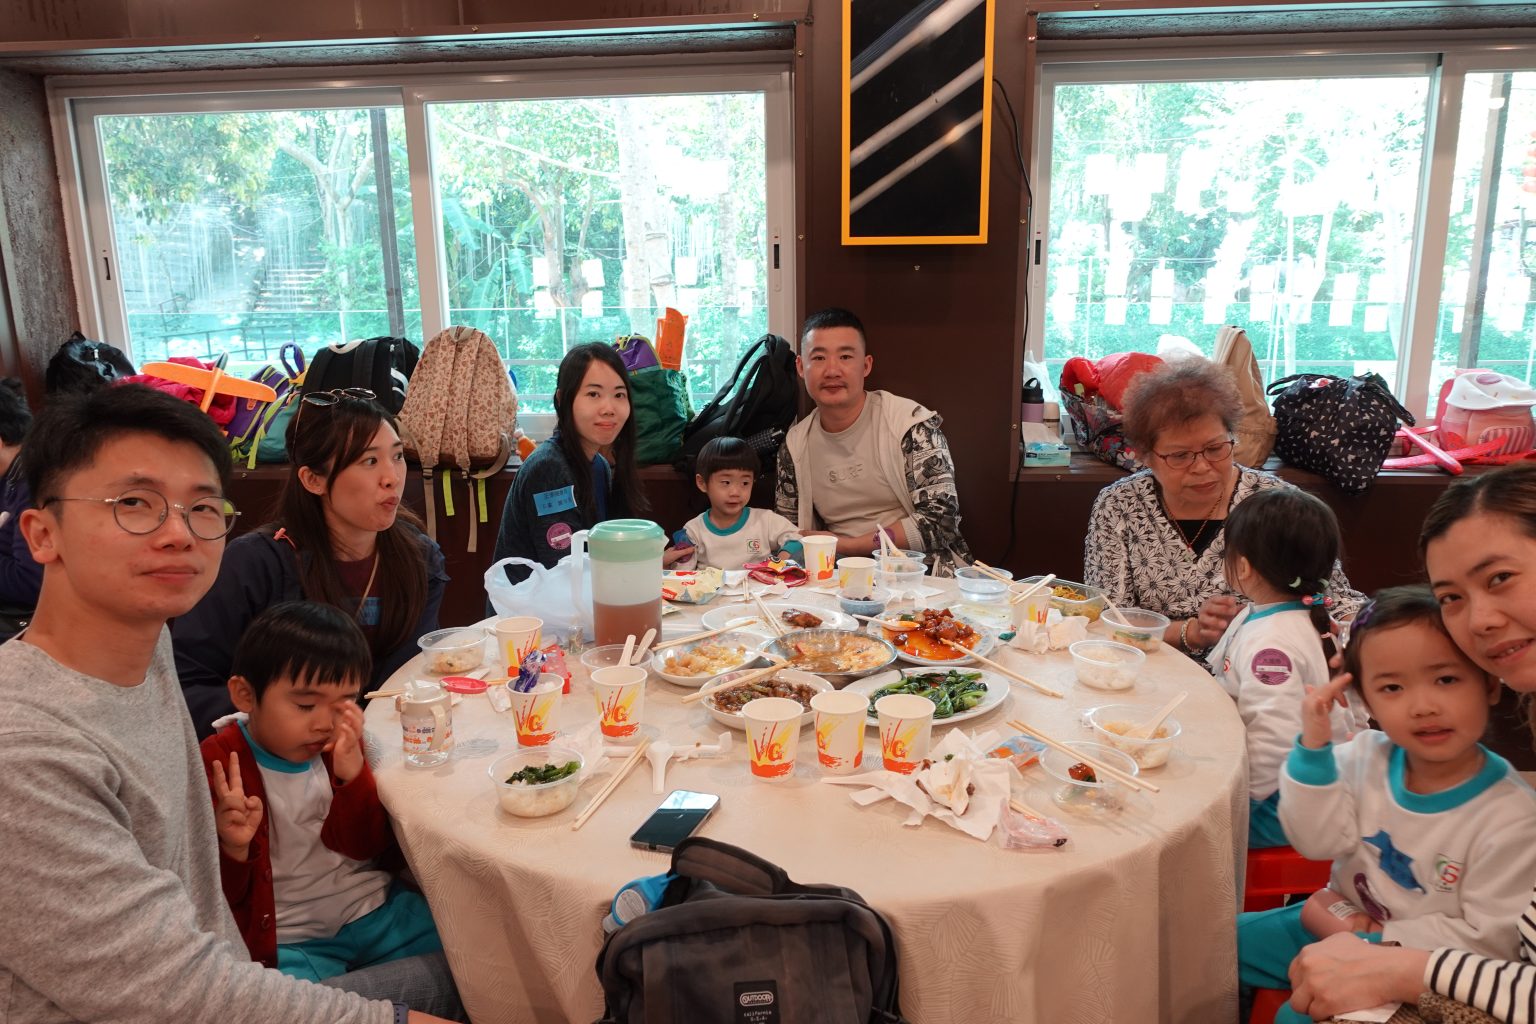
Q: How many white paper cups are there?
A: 9